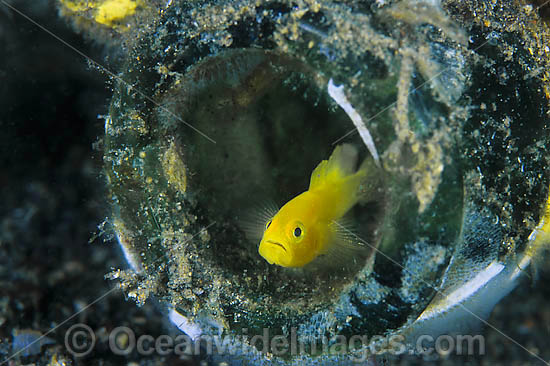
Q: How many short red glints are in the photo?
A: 0